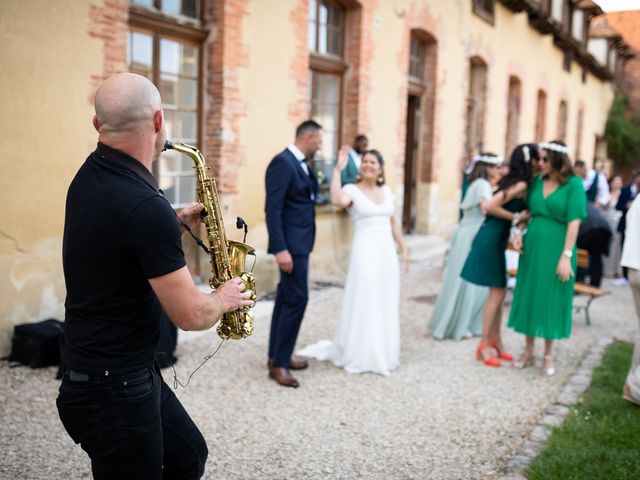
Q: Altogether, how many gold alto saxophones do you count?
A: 1